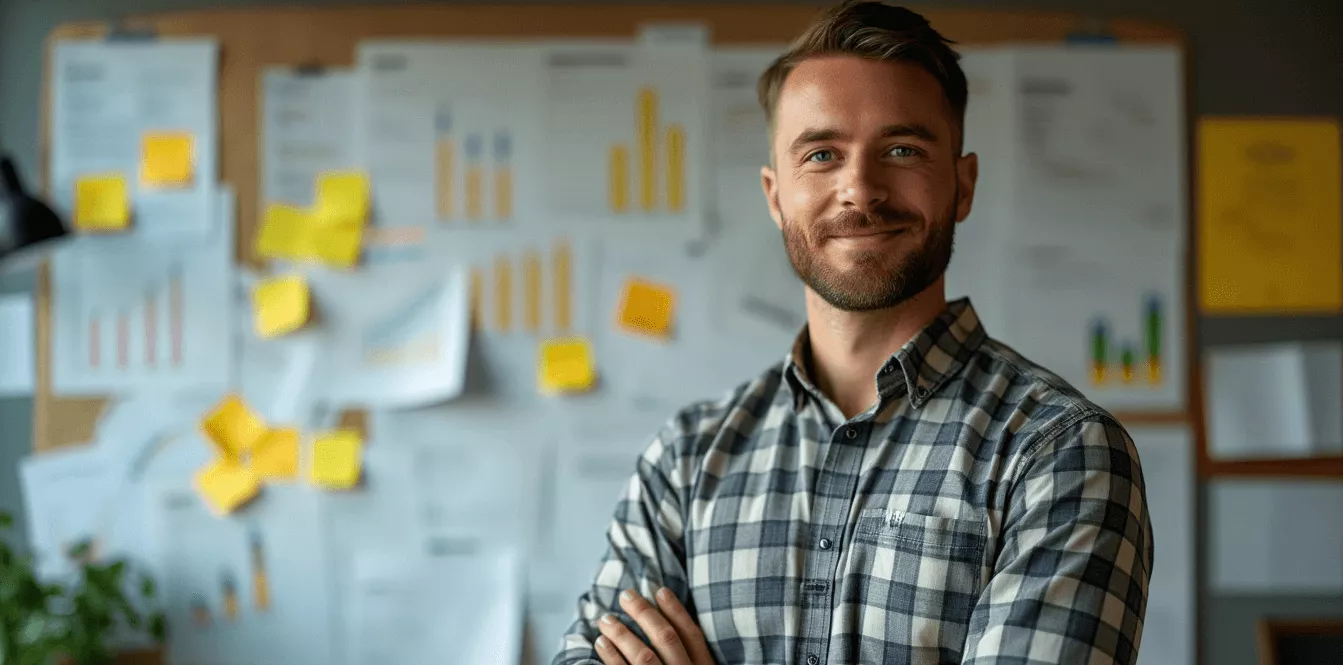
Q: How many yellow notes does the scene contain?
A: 12